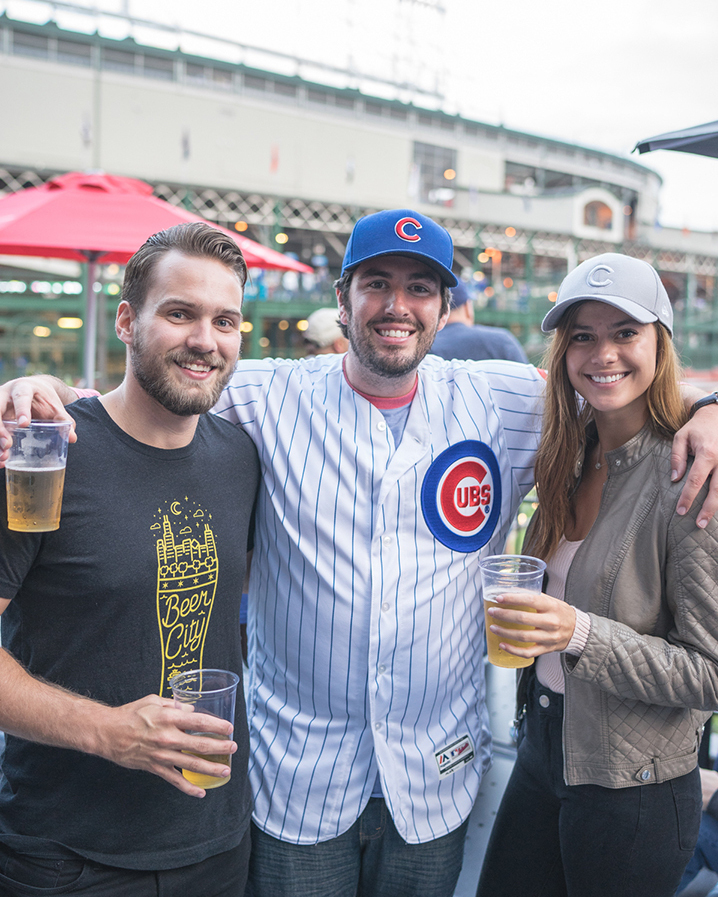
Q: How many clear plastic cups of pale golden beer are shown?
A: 3